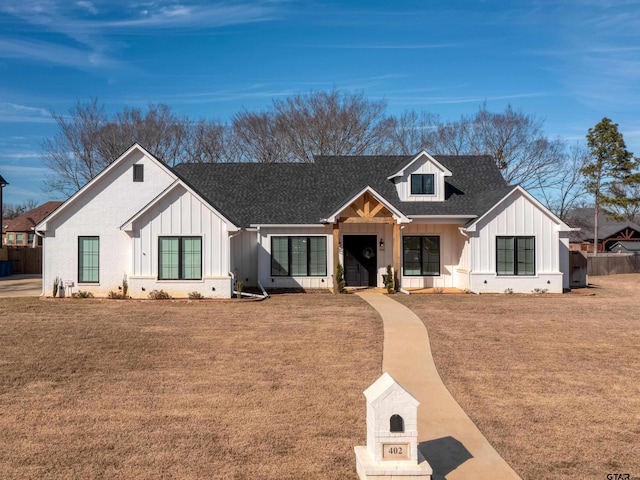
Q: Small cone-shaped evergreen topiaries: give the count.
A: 2